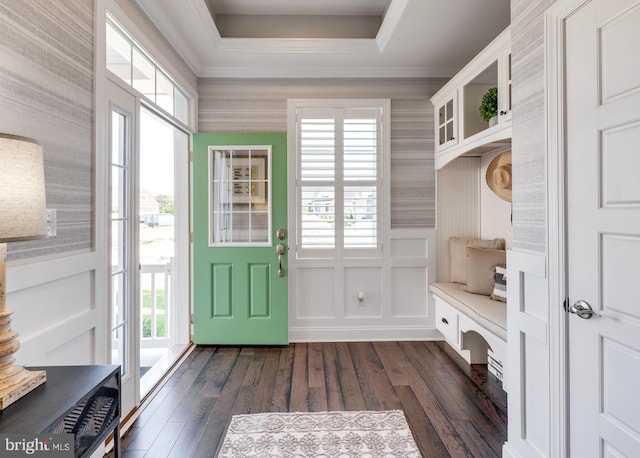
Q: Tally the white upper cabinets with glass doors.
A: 2